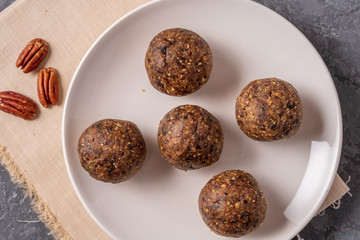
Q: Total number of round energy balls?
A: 5